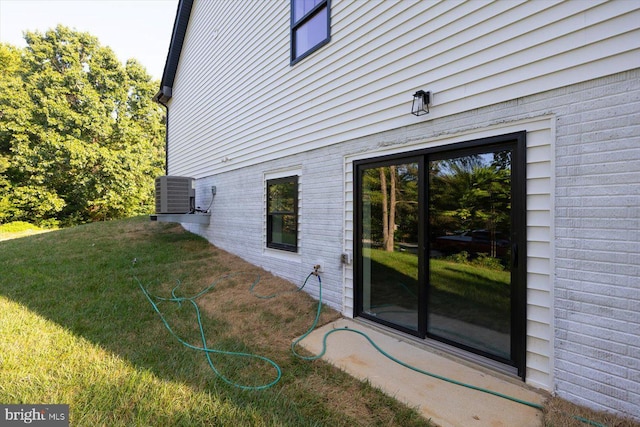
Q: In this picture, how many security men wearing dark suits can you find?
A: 0